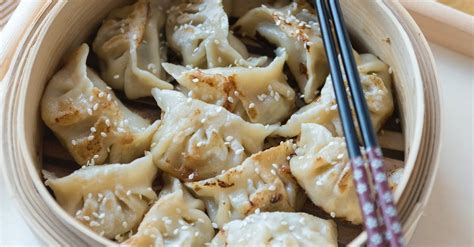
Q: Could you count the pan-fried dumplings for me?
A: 12